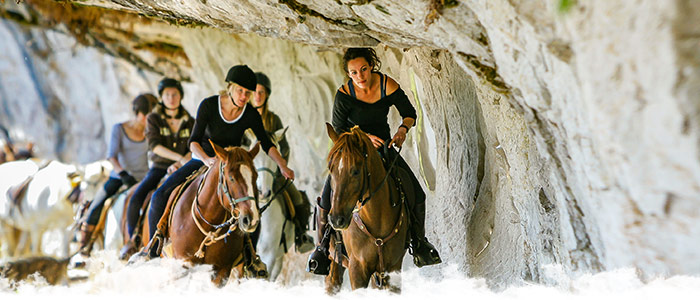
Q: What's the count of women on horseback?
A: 5